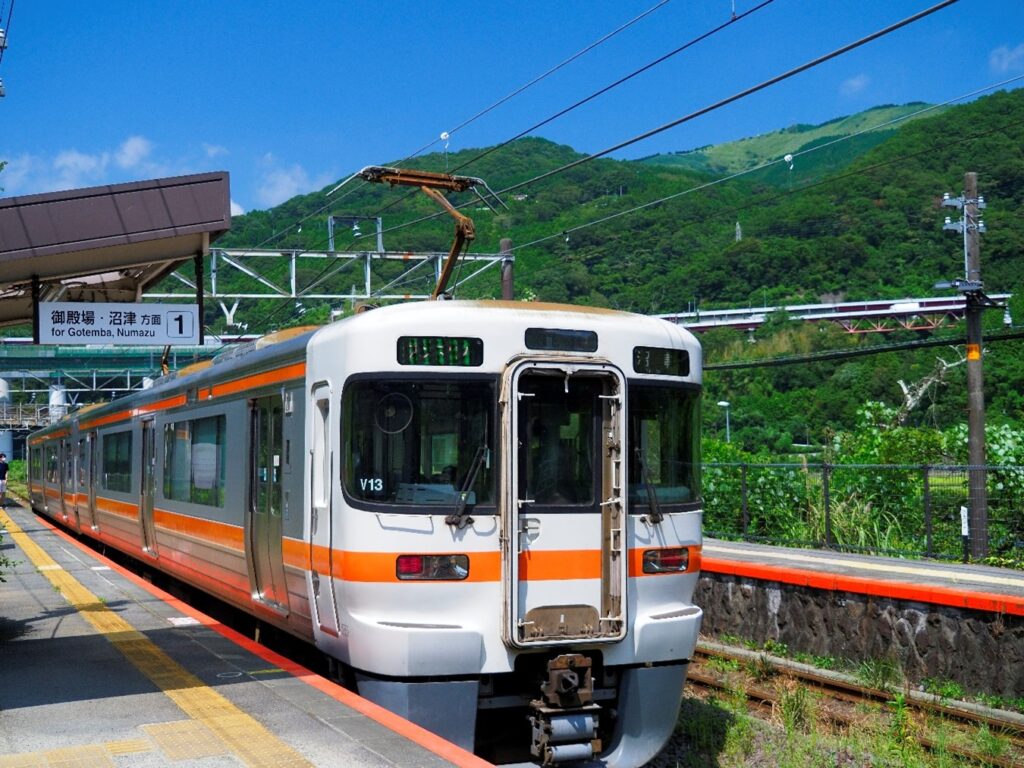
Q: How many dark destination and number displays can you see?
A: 3